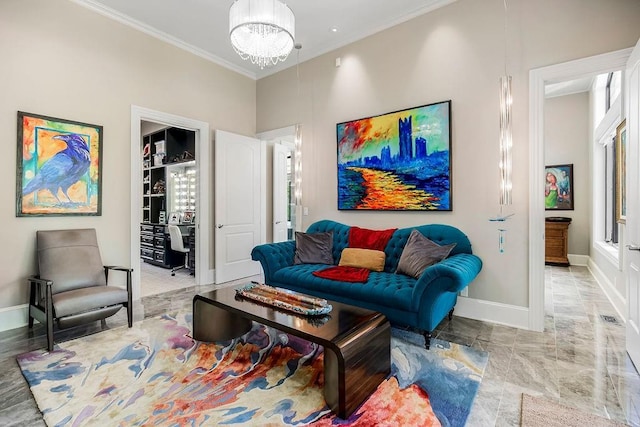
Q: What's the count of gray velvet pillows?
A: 2